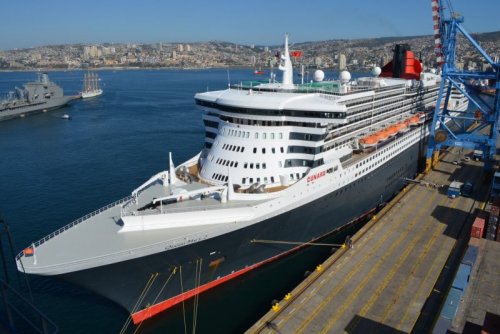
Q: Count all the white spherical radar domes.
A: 3